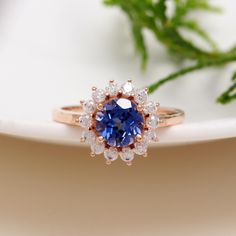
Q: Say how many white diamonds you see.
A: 14